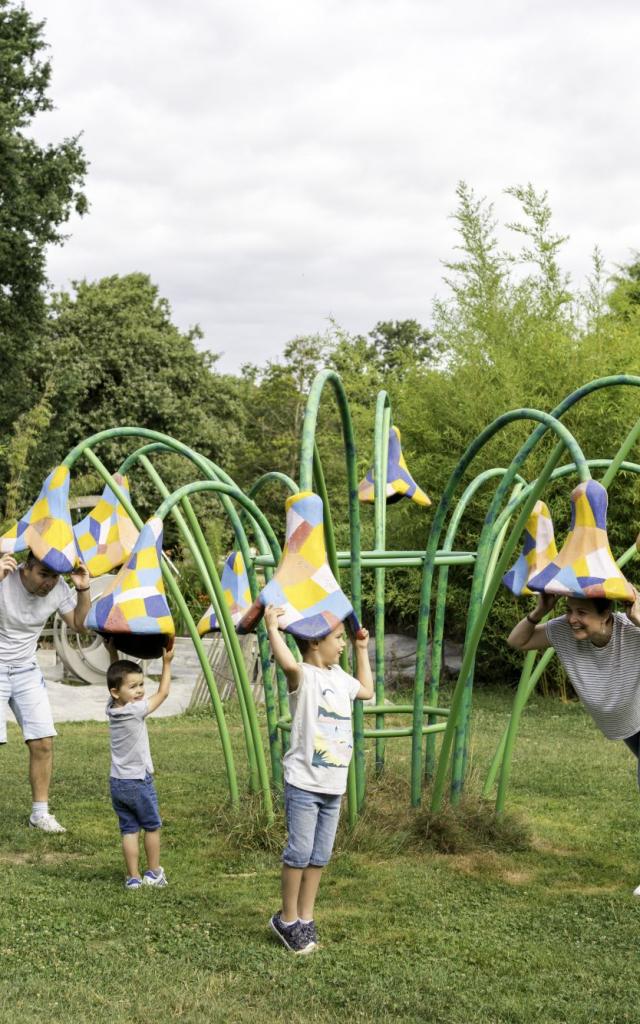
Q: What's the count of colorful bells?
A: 8